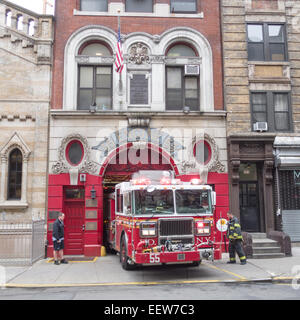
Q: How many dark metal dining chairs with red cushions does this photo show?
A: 0